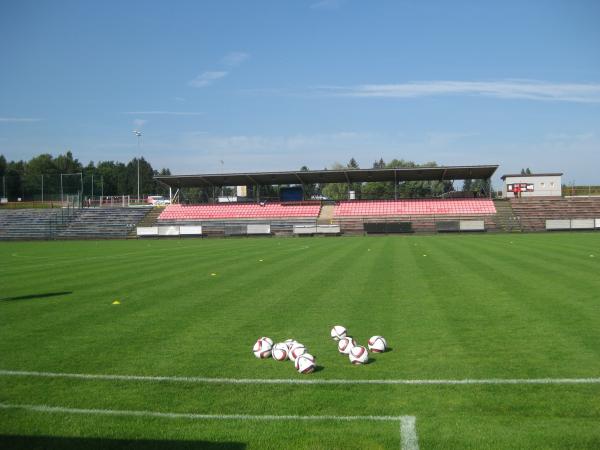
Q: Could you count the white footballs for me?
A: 9